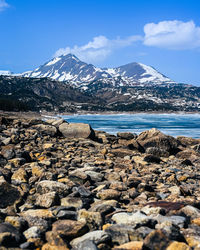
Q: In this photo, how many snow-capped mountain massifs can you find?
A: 2